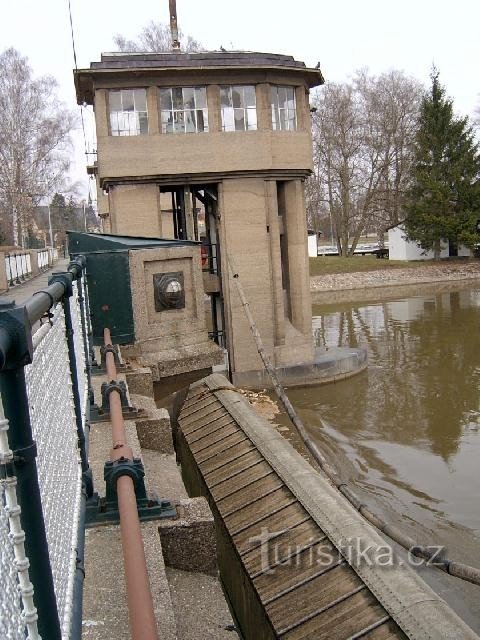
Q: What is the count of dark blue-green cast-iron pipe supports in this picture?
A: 3